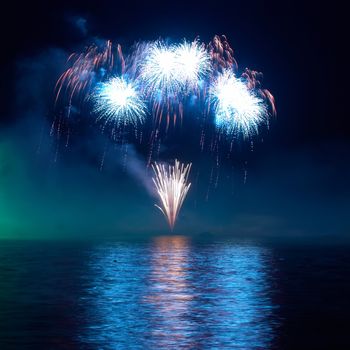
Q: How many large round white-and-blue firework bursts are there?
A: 4